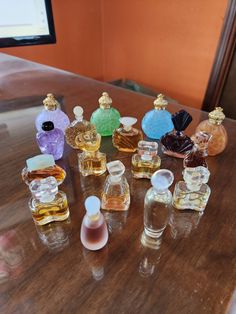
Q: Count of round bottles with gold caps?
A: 4